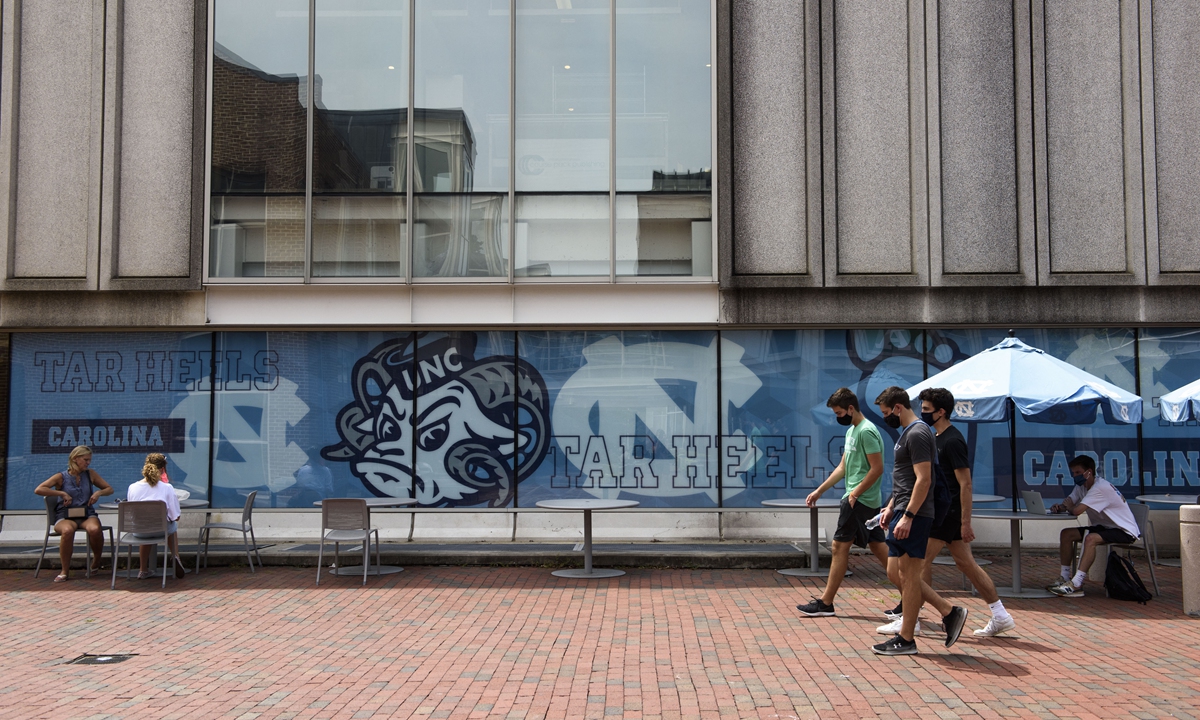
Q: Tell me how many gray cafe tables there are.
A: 7